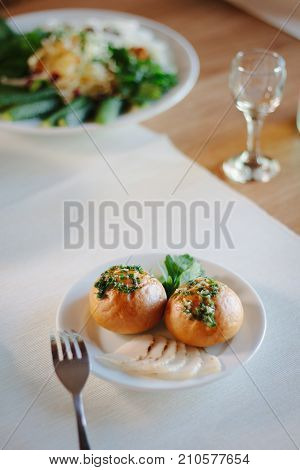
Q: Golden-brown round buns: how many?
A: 2